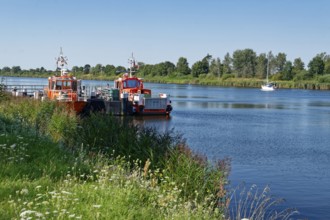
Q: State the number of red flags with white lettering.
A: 0